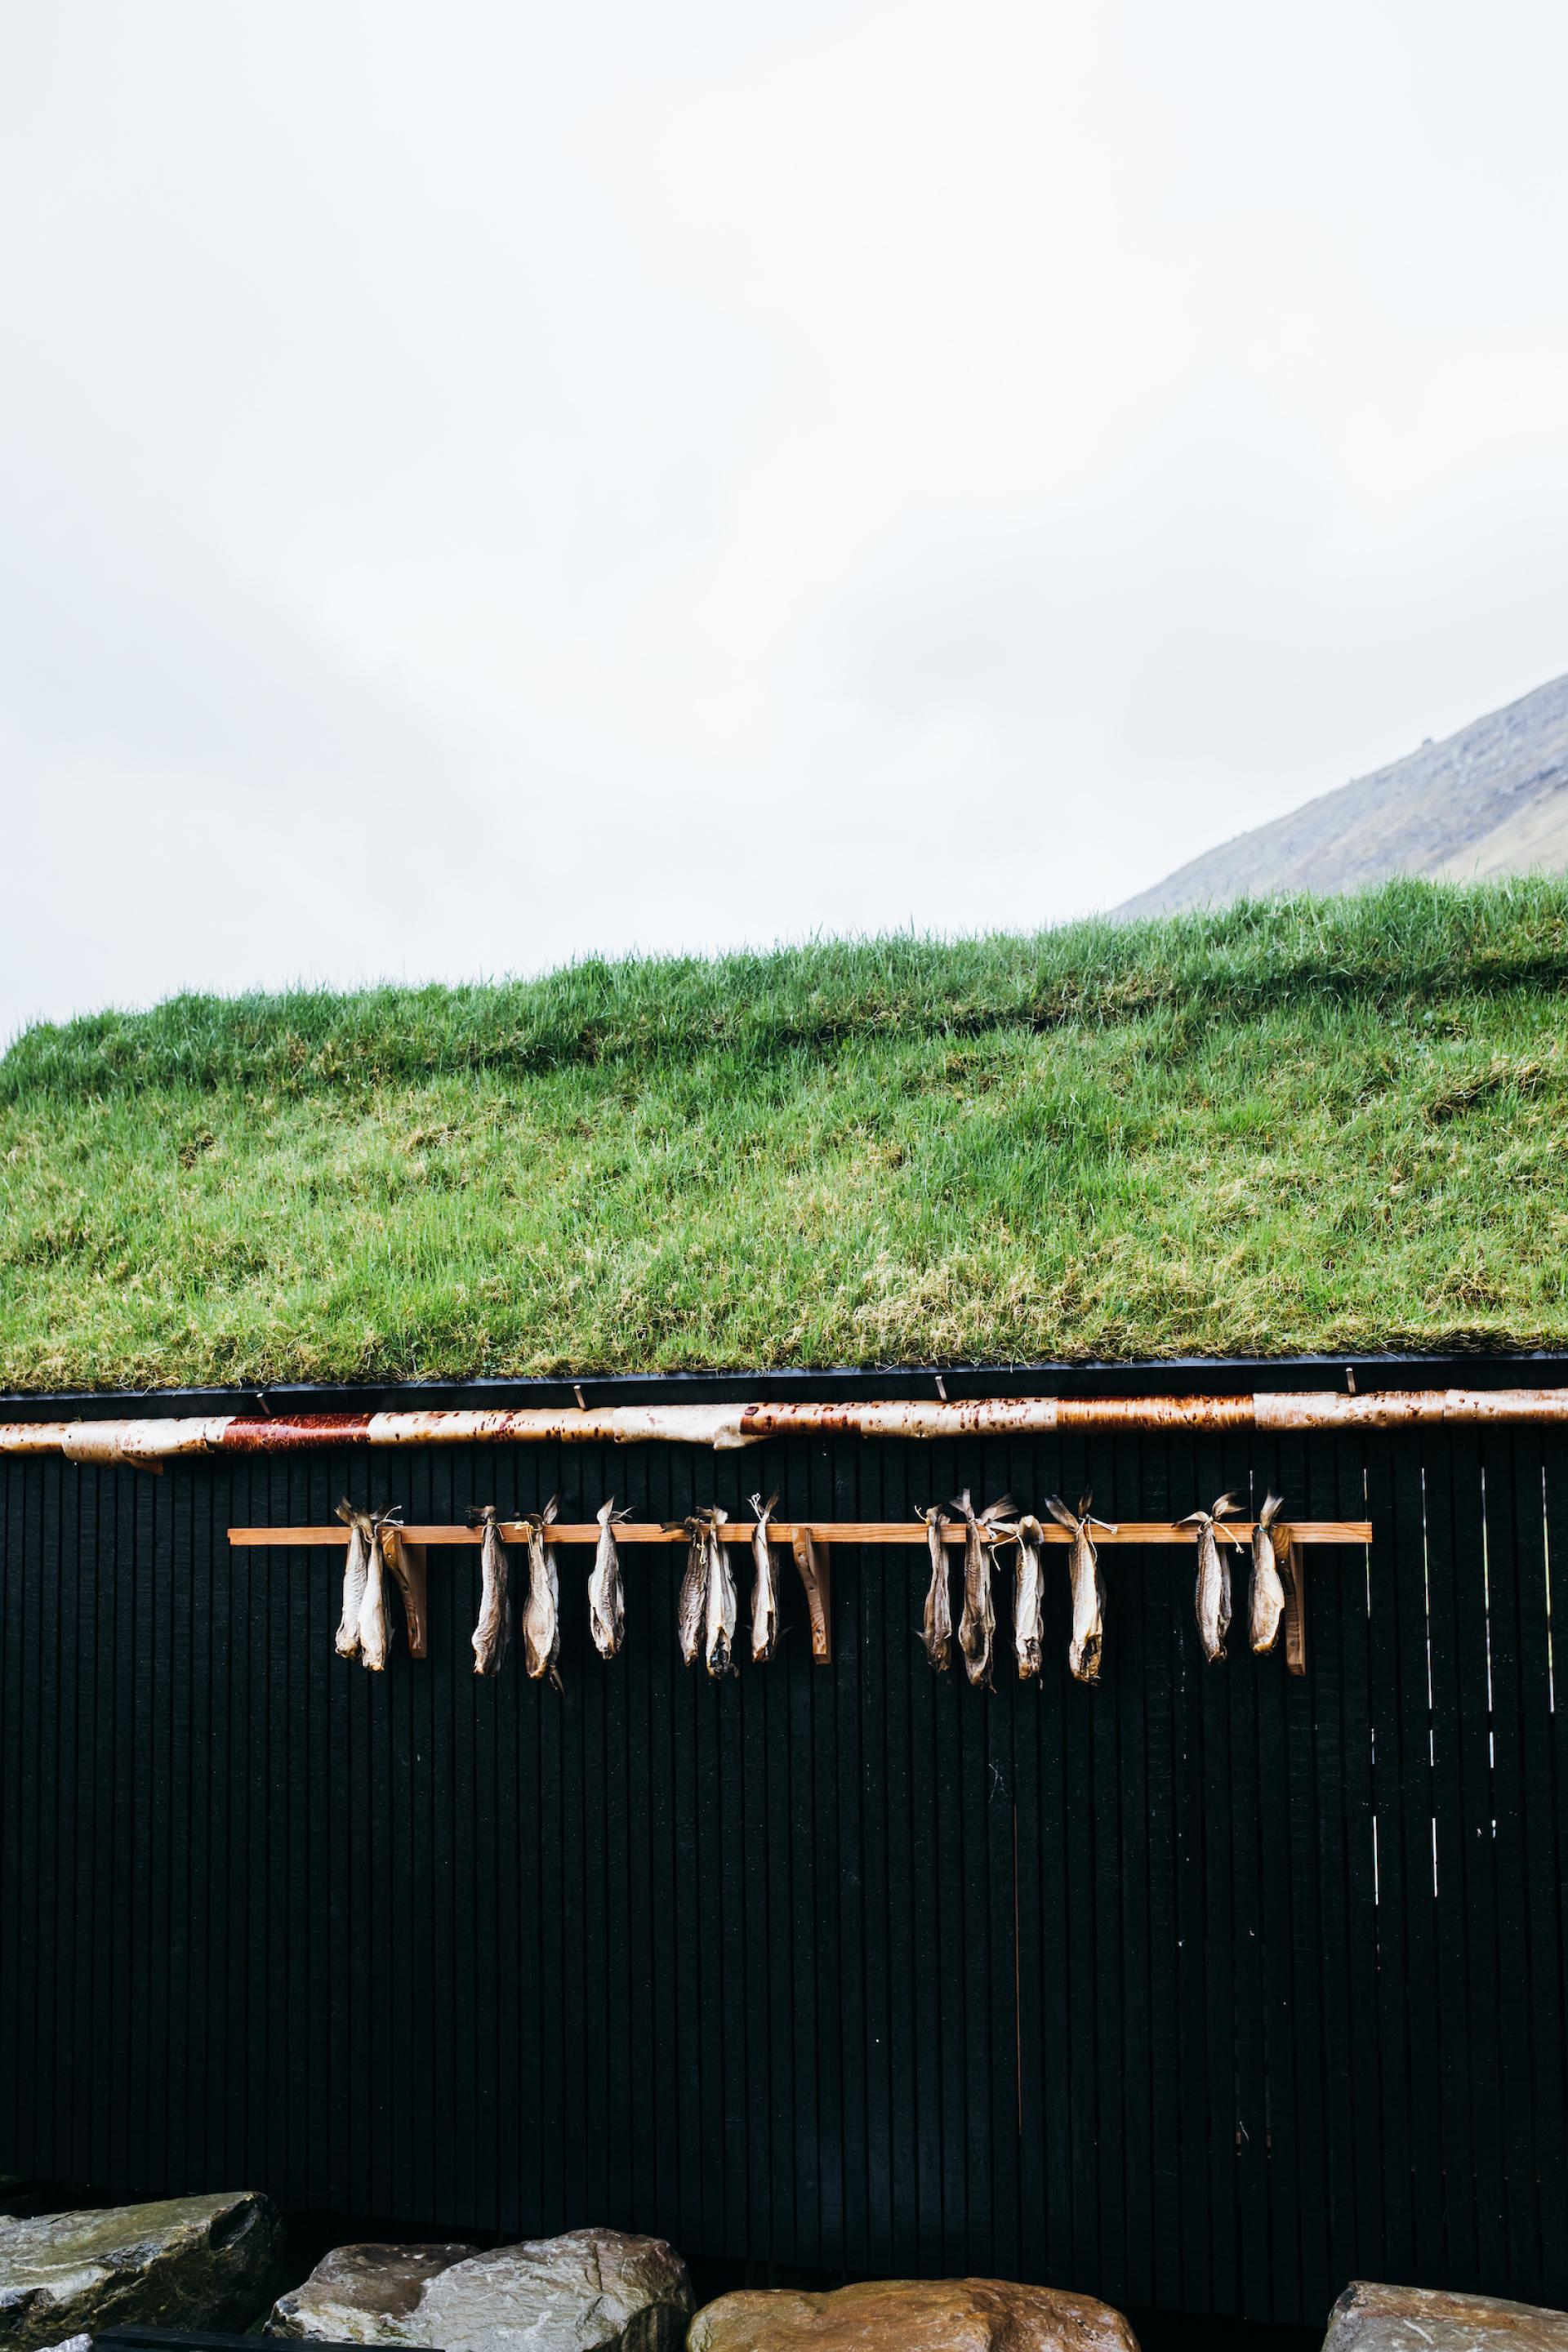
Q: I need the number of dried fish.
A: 14